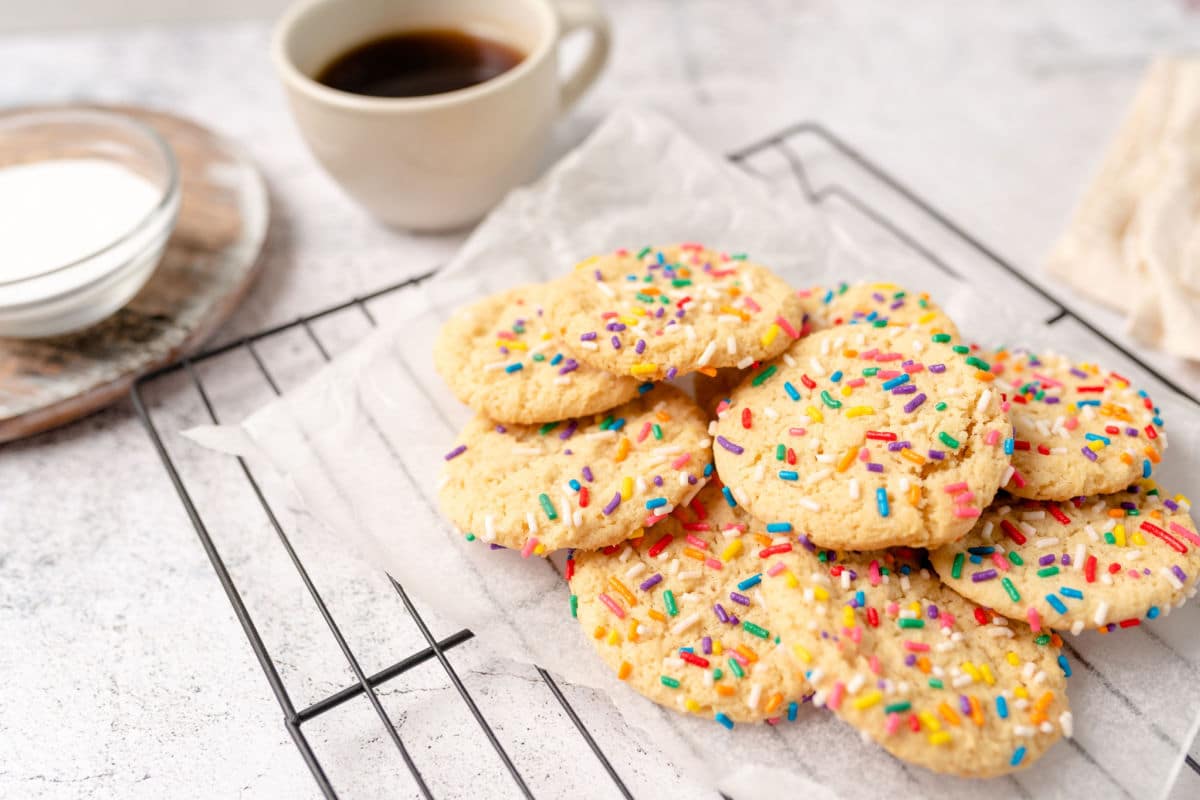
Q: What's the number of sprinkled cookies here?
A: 9